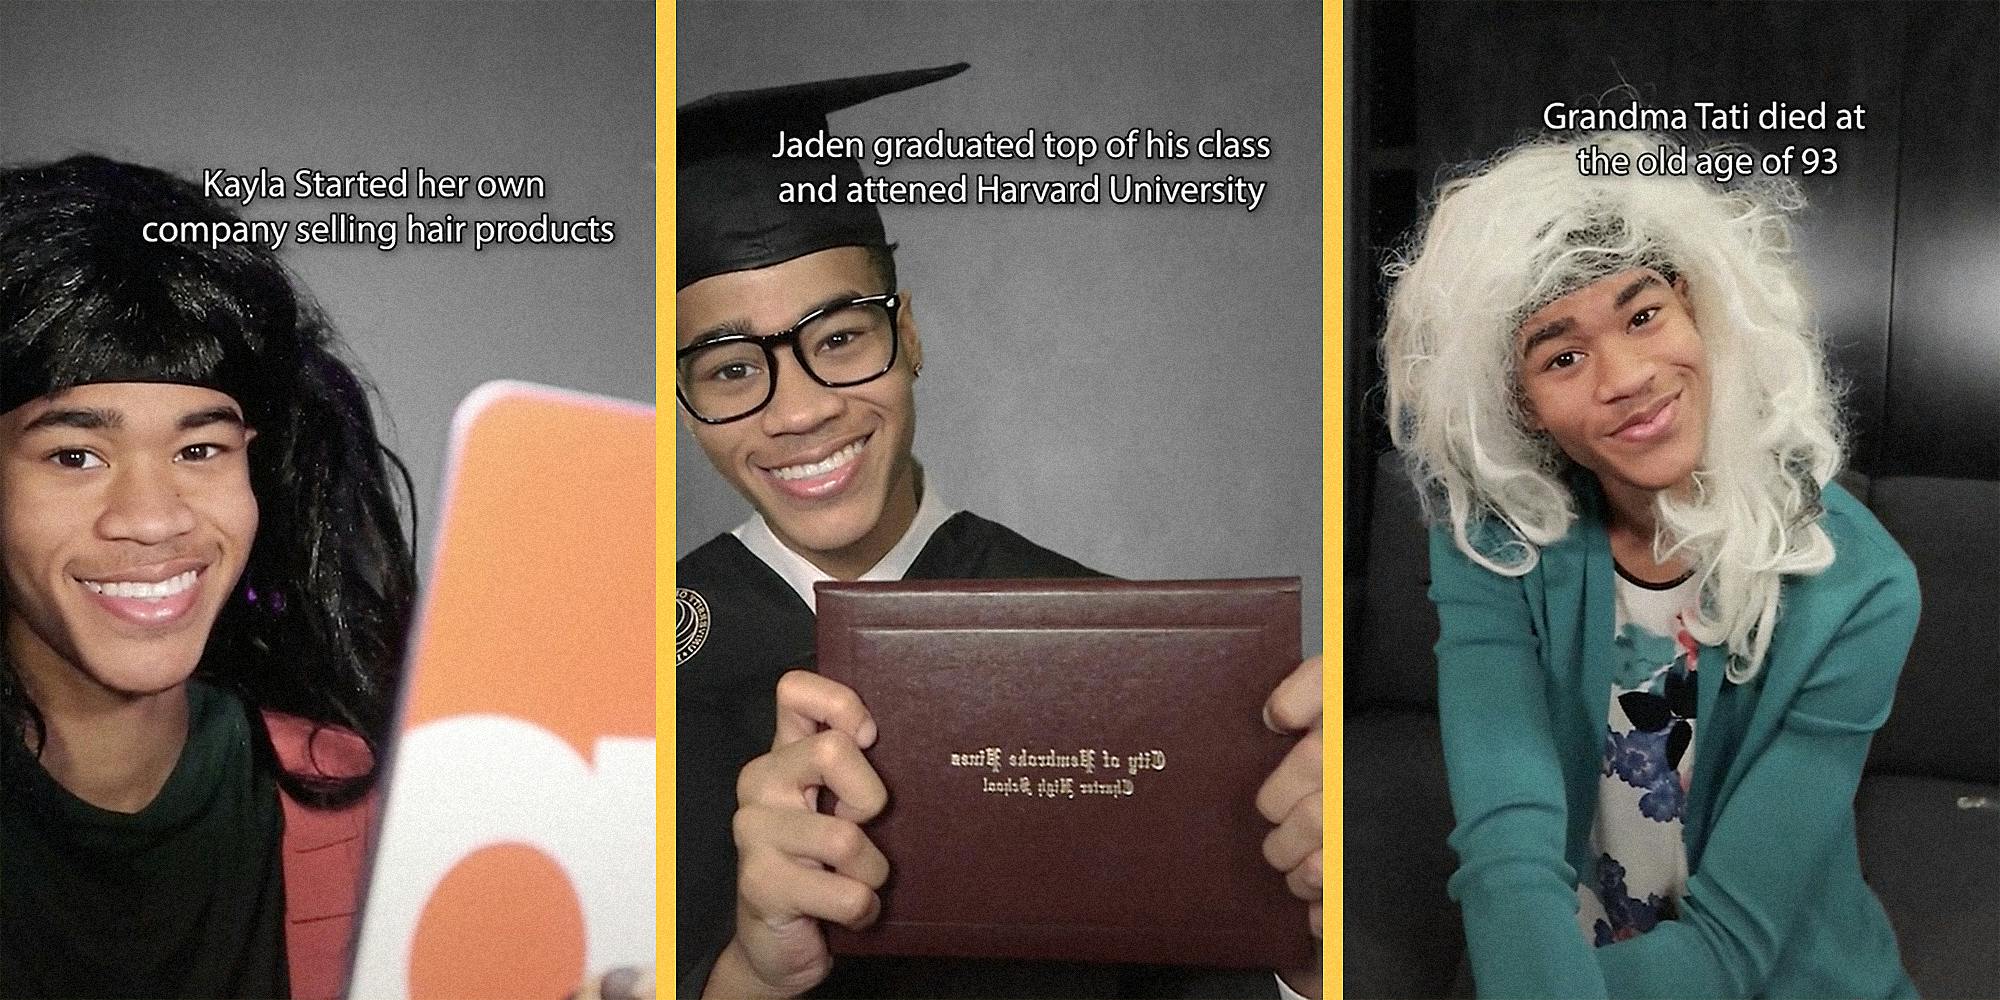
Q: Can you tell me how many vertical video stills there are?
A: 3